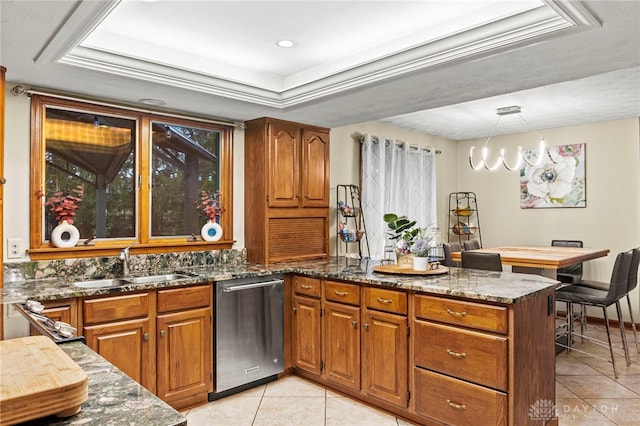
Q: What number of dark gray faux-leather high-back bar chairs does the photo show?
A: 6